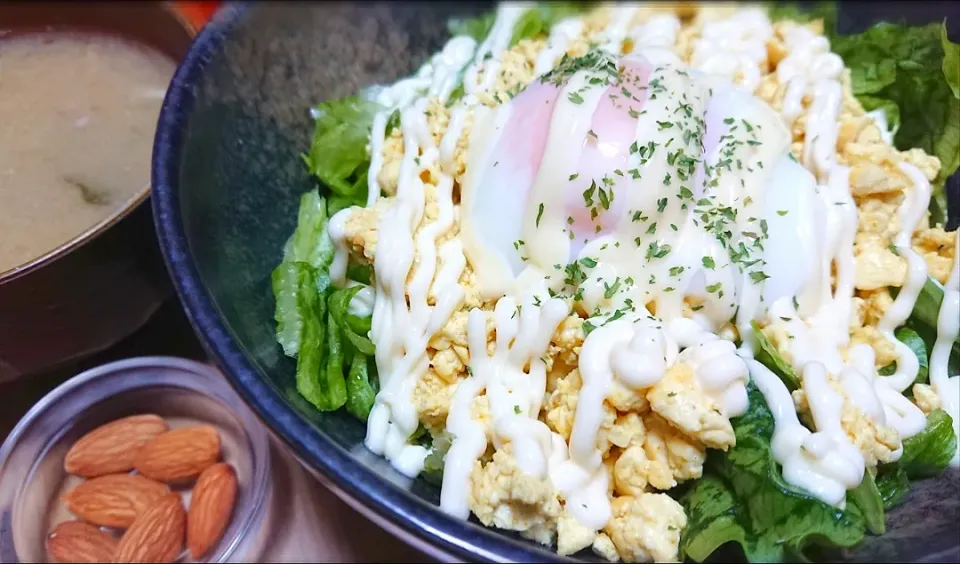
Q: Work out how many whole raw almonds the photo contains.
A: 6